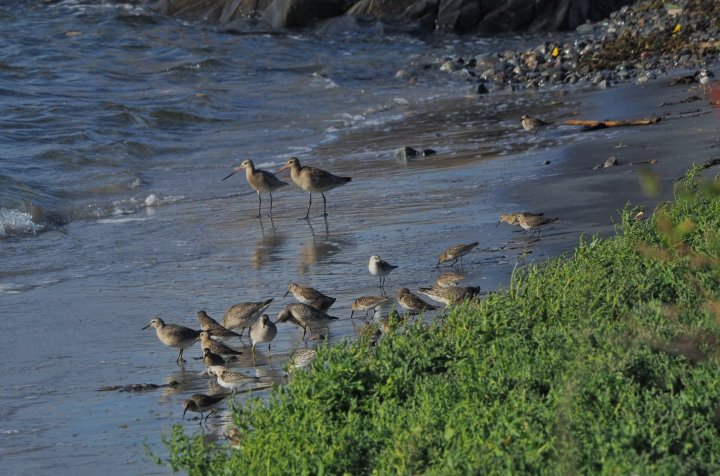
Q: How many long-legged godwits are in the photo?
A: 2